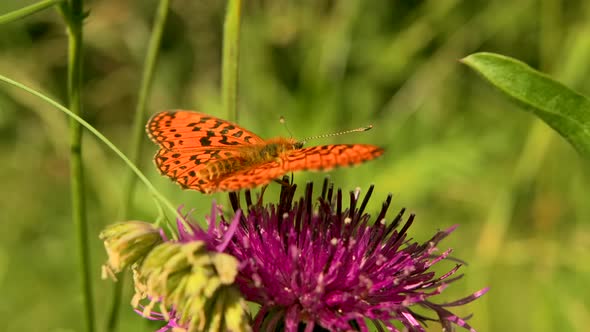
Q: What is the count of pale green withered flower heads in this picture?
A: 2